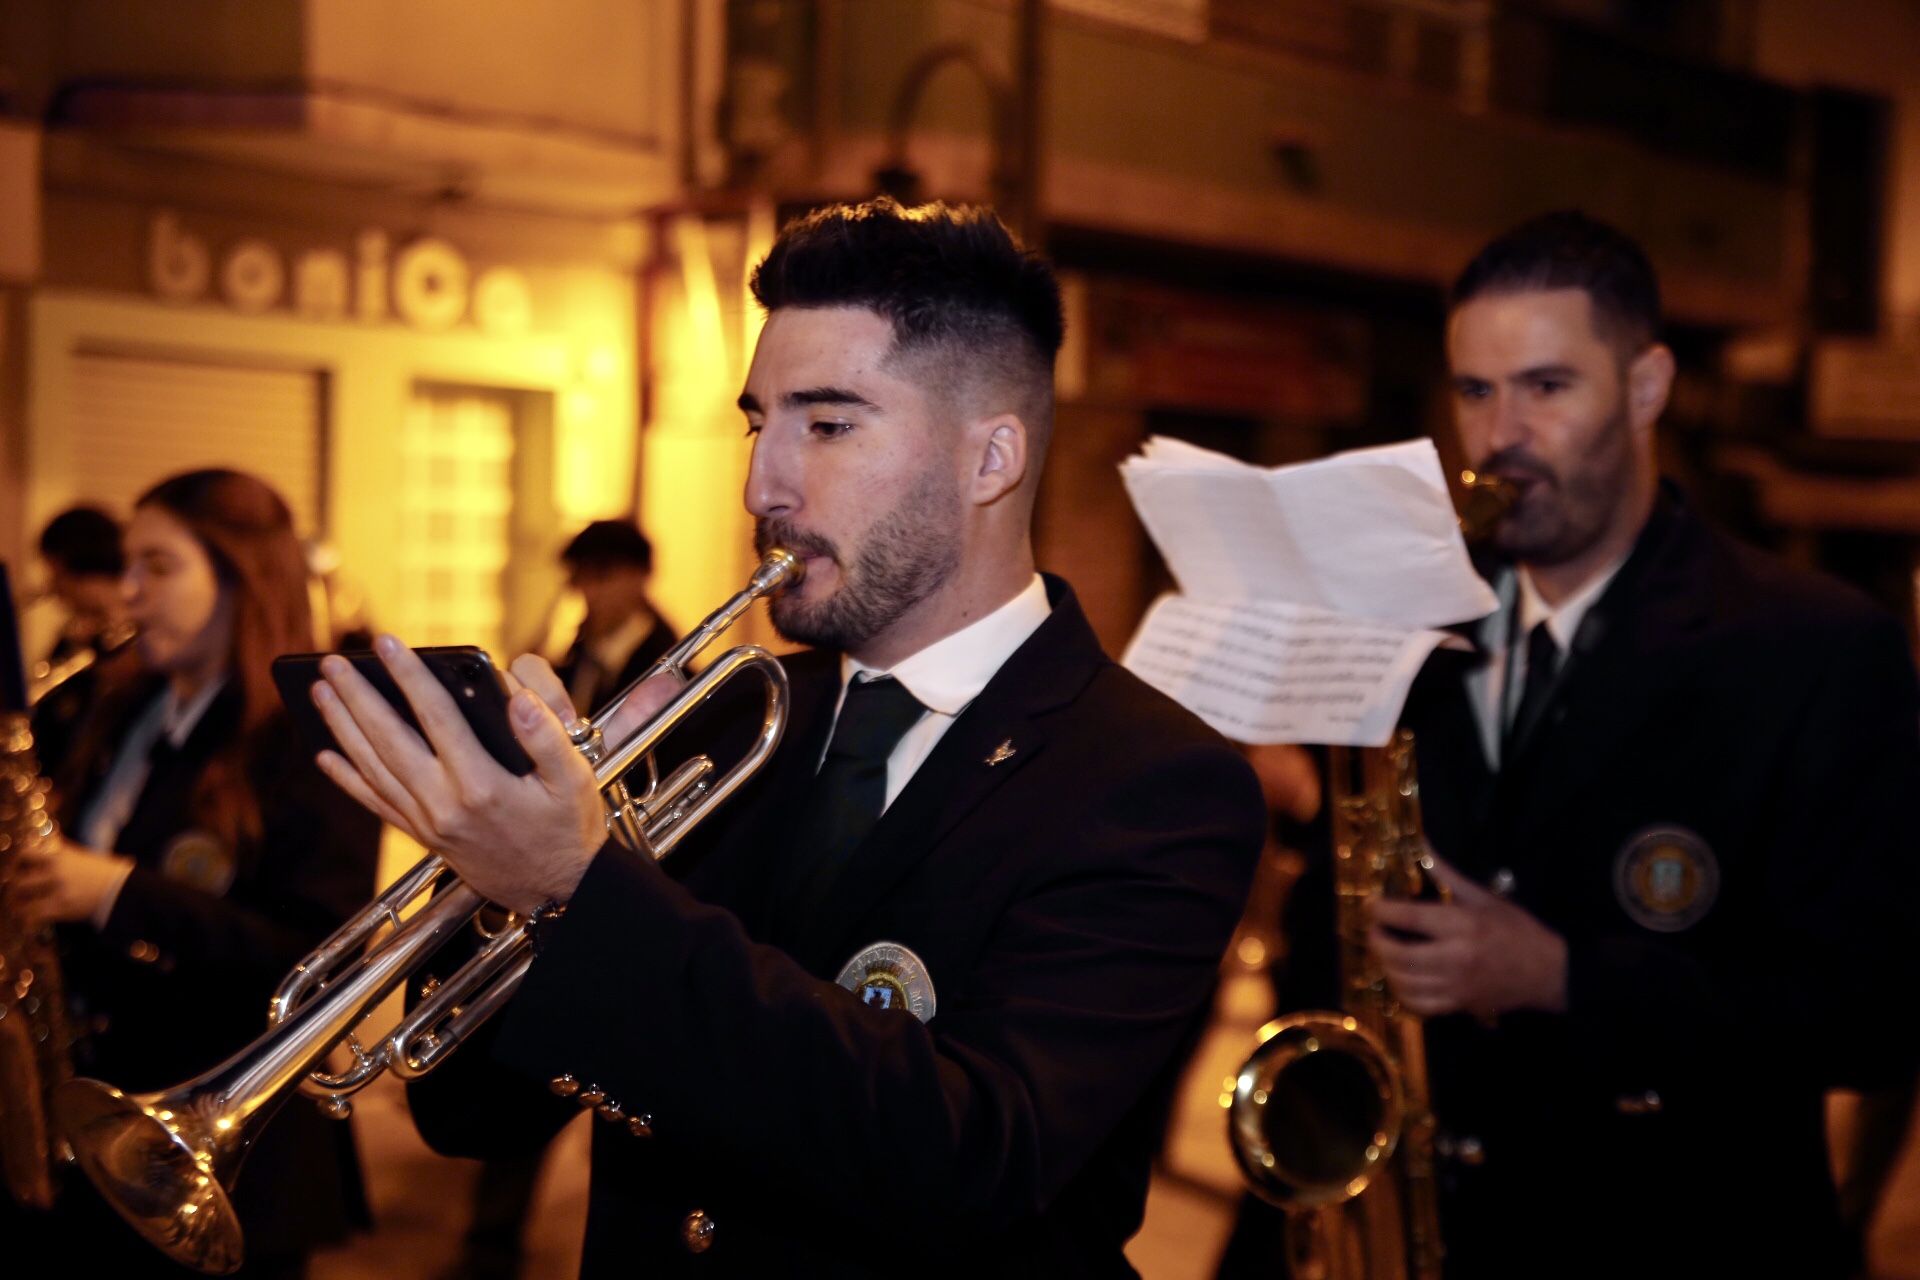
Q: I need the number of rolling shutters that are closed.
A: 1